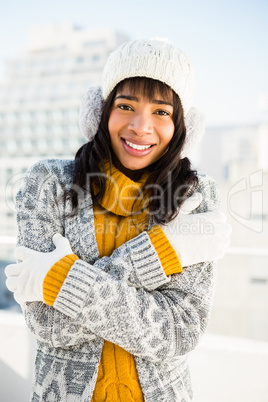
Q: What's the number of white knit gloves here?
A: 2